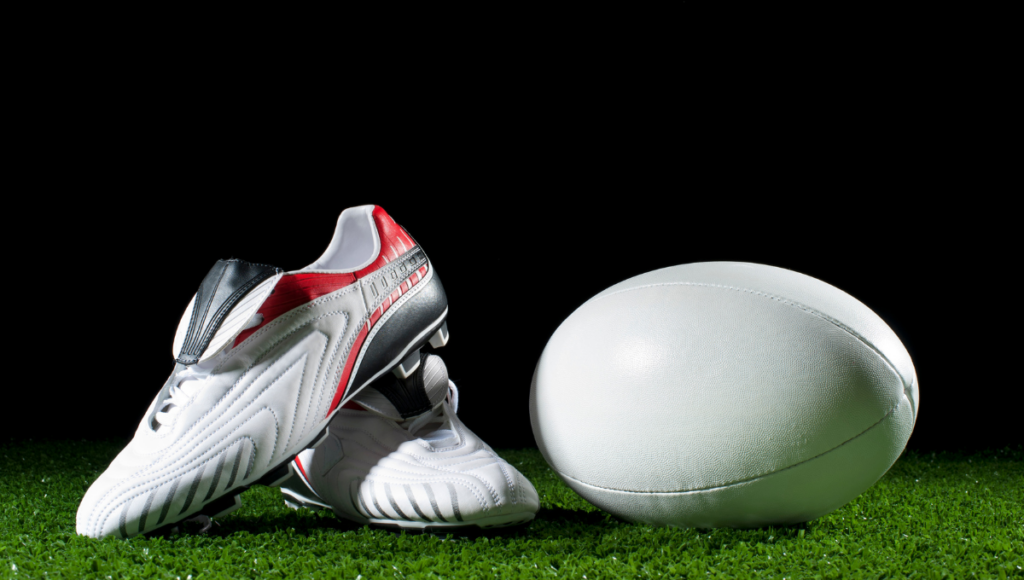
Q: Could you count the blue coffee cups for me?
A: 0